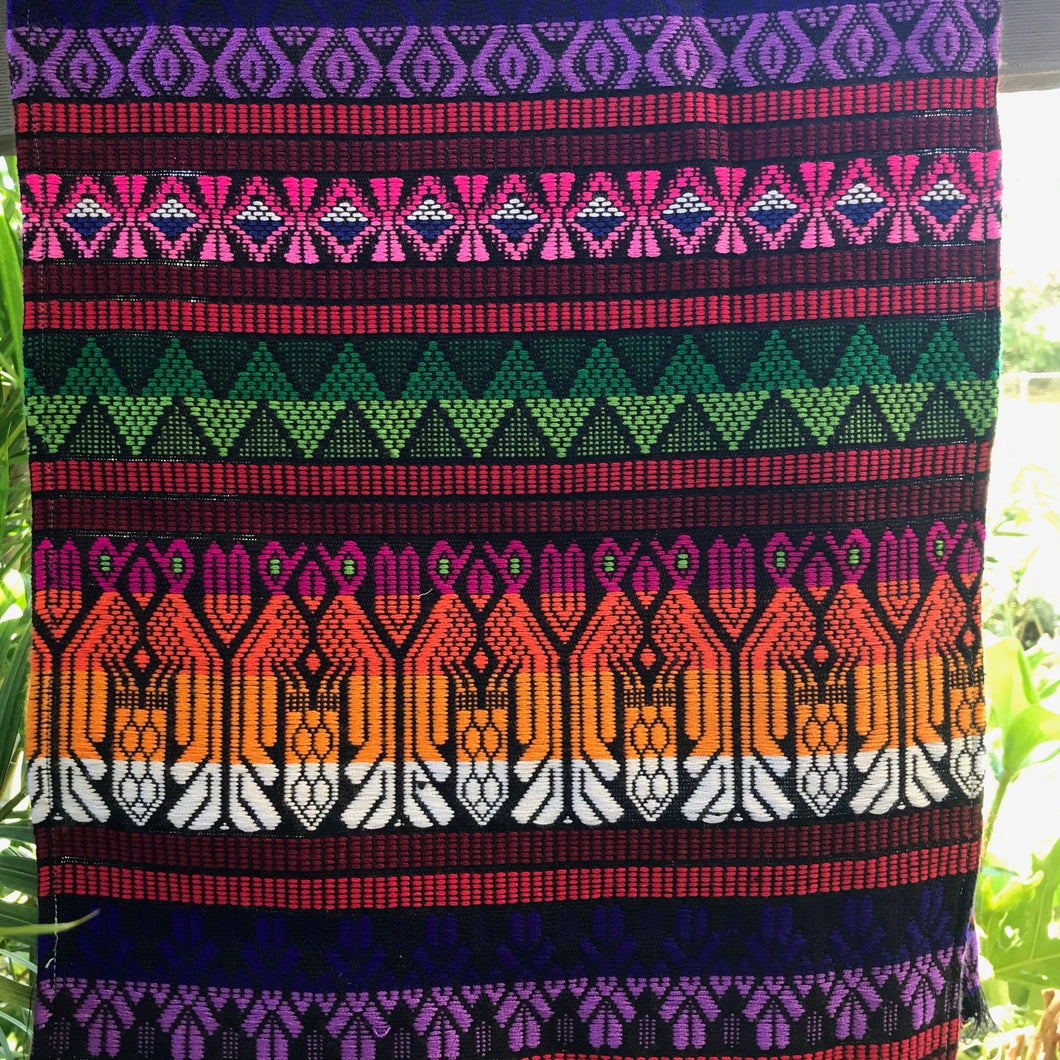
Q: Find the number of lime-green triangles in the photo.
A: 12